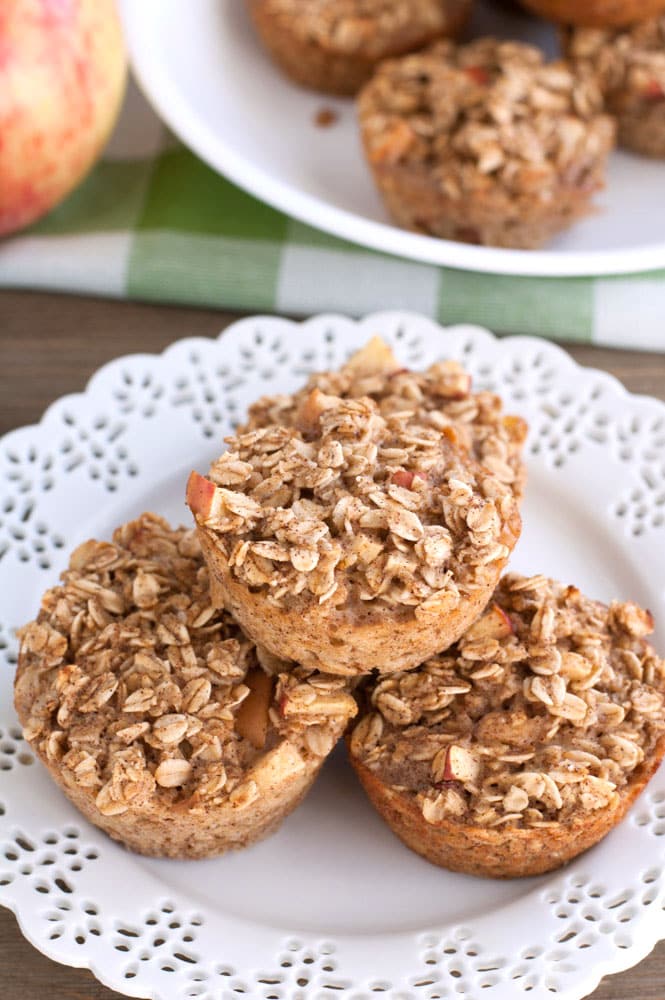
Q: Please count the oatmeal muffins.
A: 8